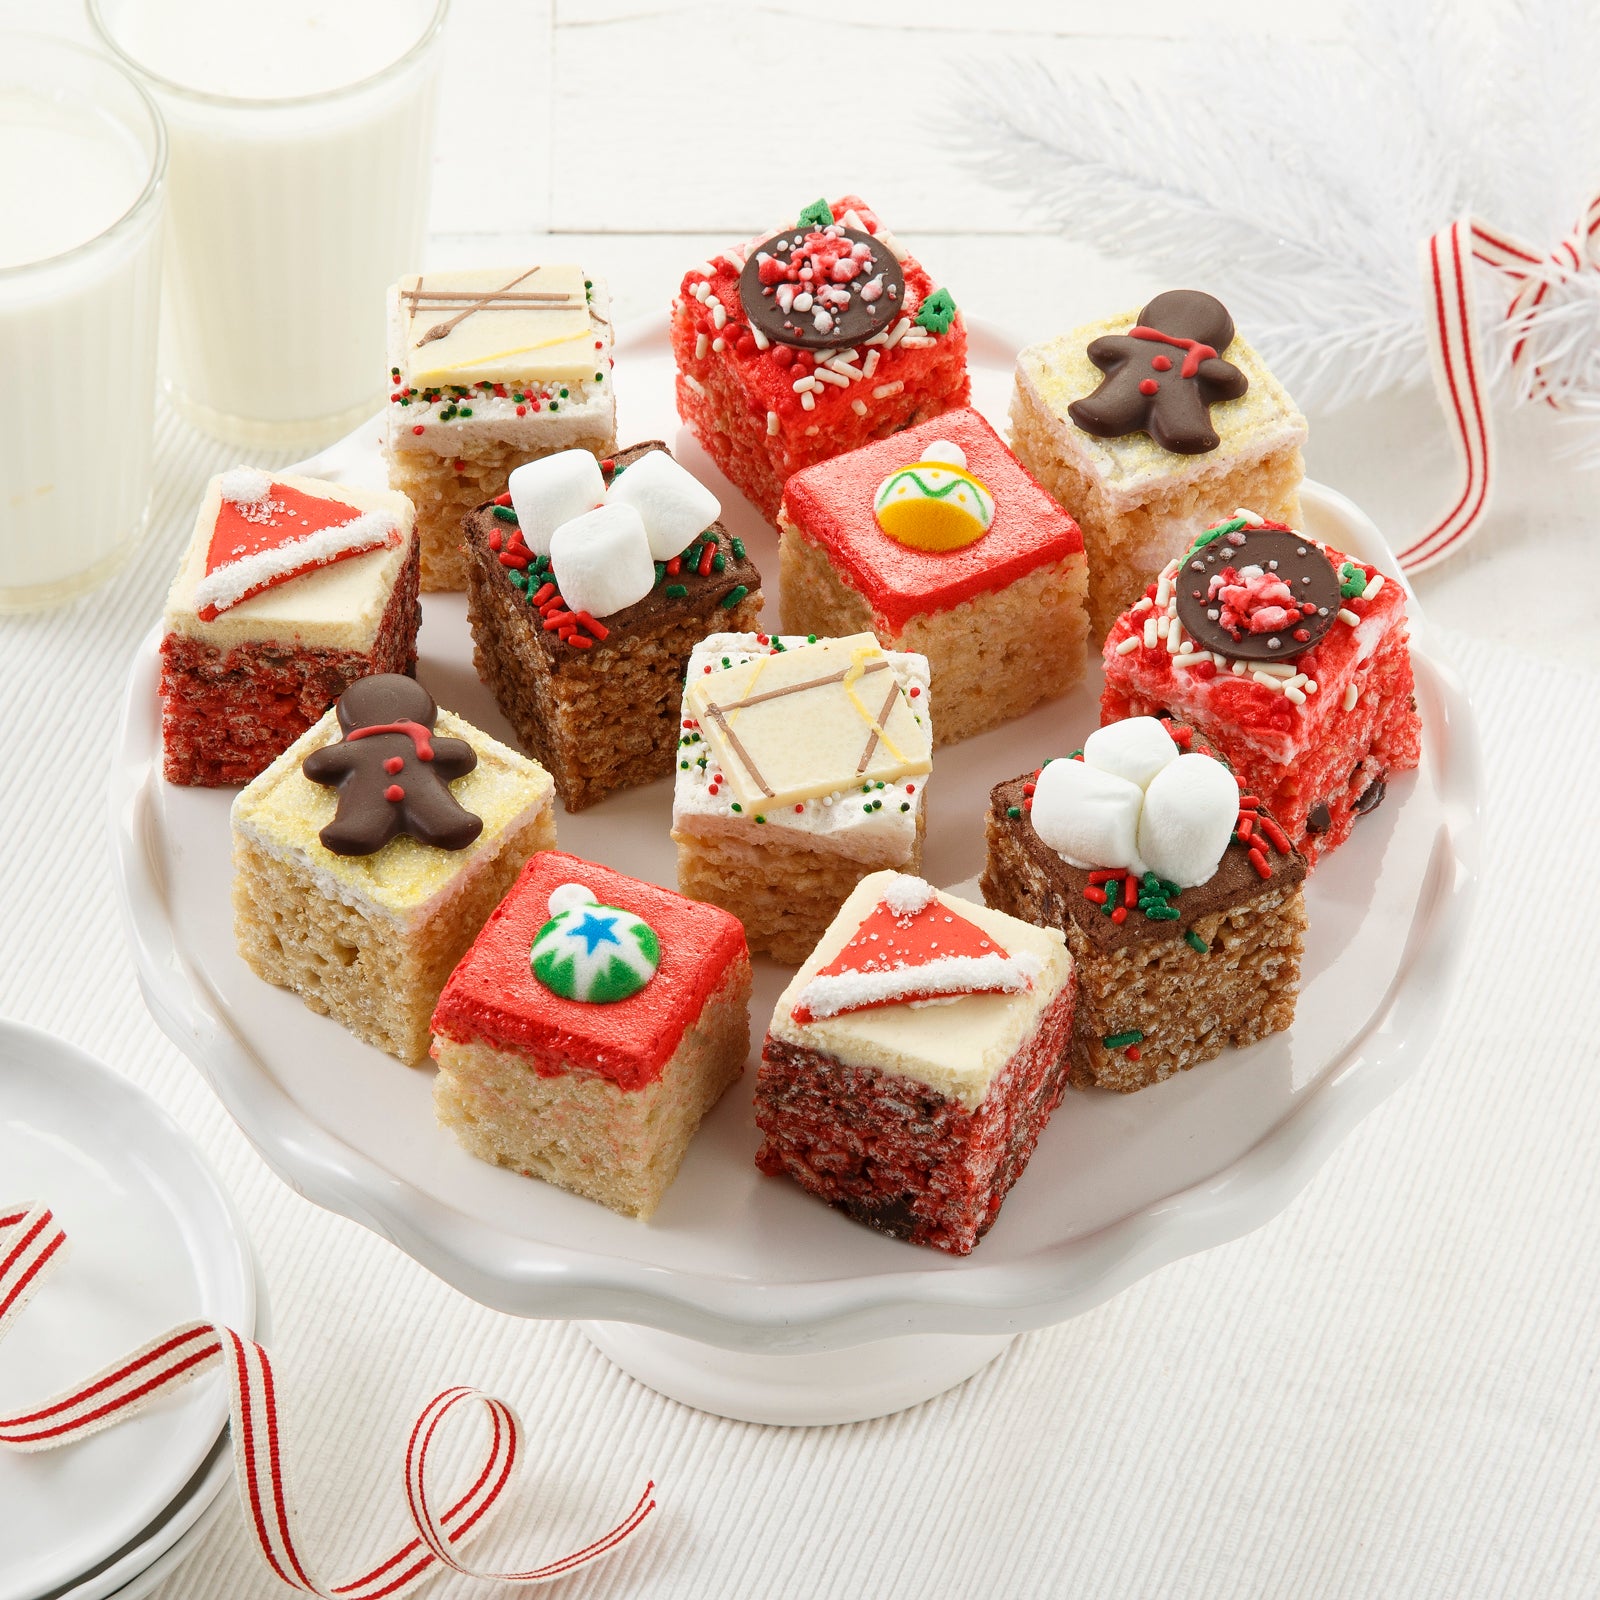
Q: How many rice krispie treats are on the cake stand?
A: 12